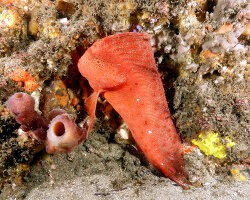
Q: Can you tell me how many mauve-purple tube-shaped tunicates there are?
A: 2